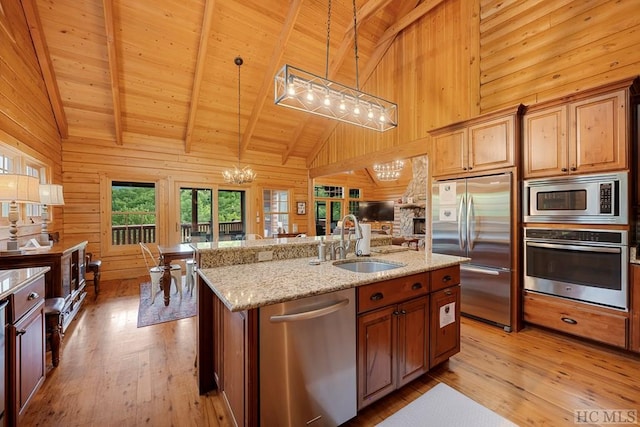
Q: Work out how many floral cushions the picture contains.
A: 0